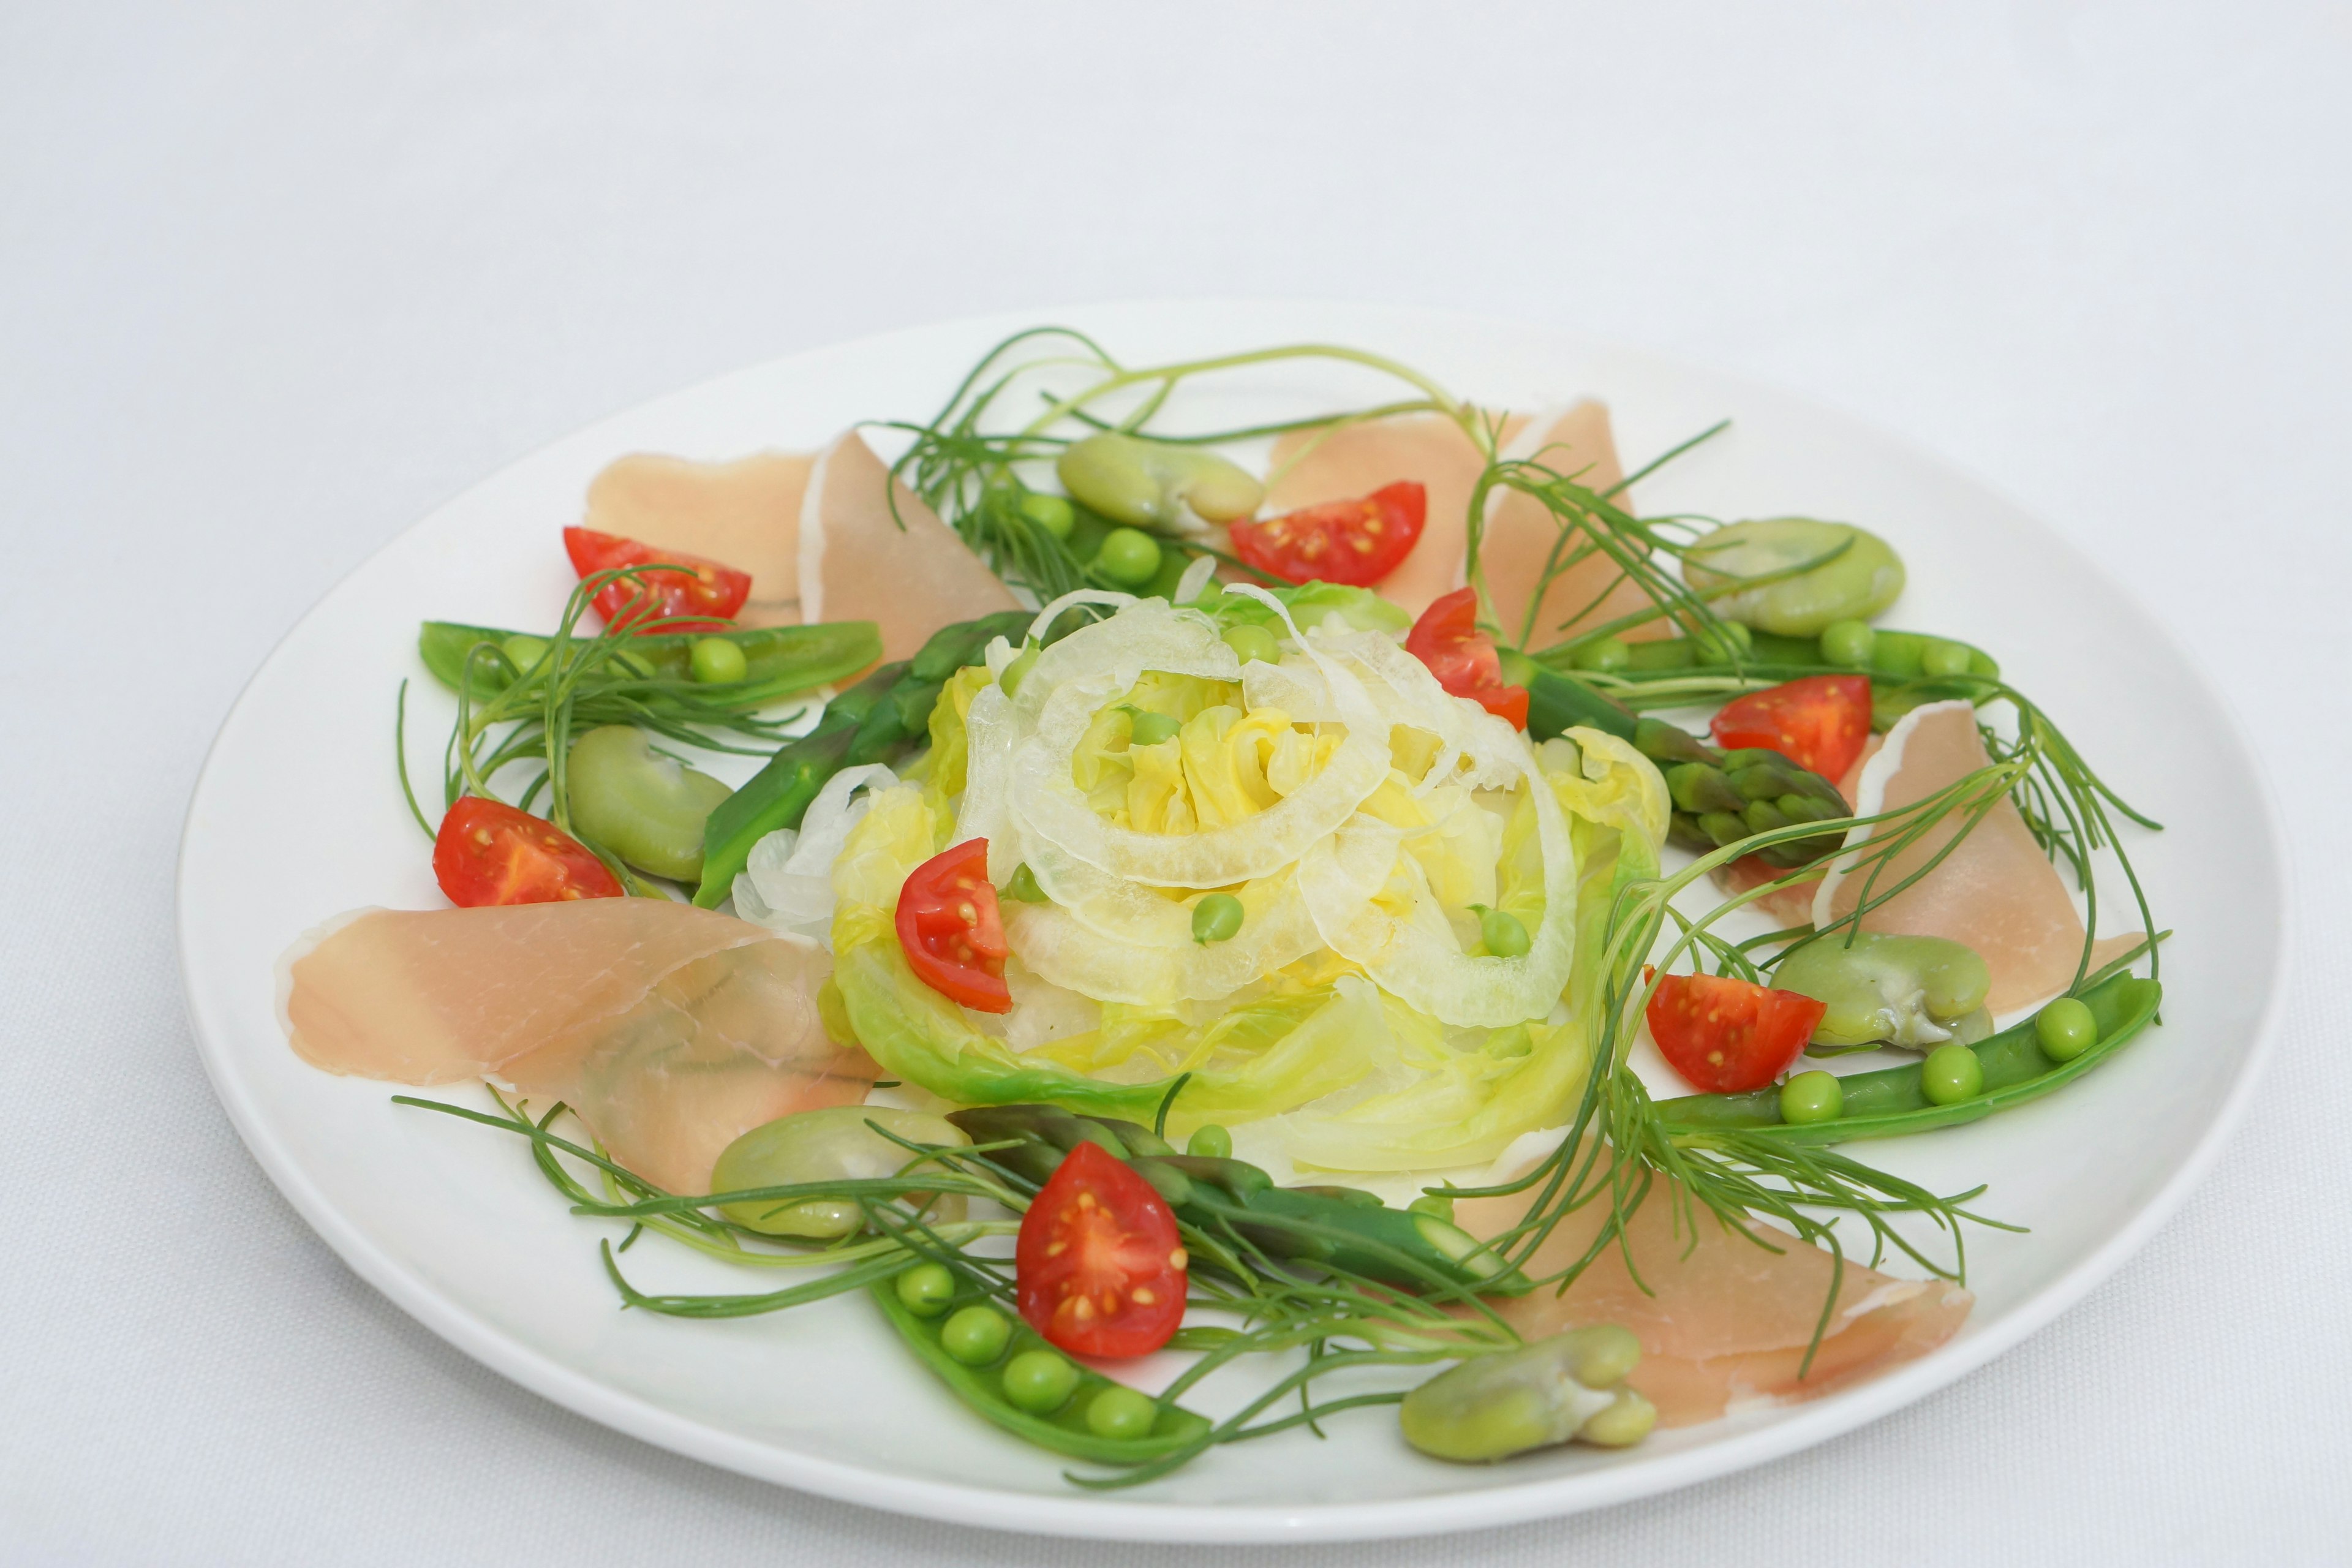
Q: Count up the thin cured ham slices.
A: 5